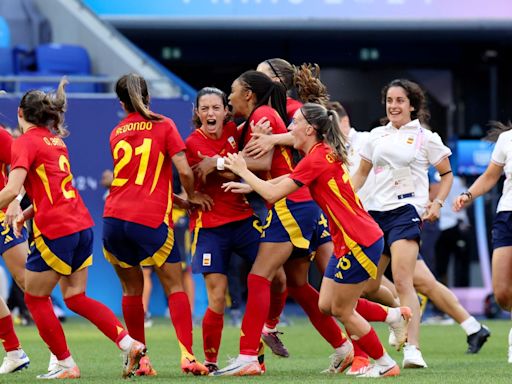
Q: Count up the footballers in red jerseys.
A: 7